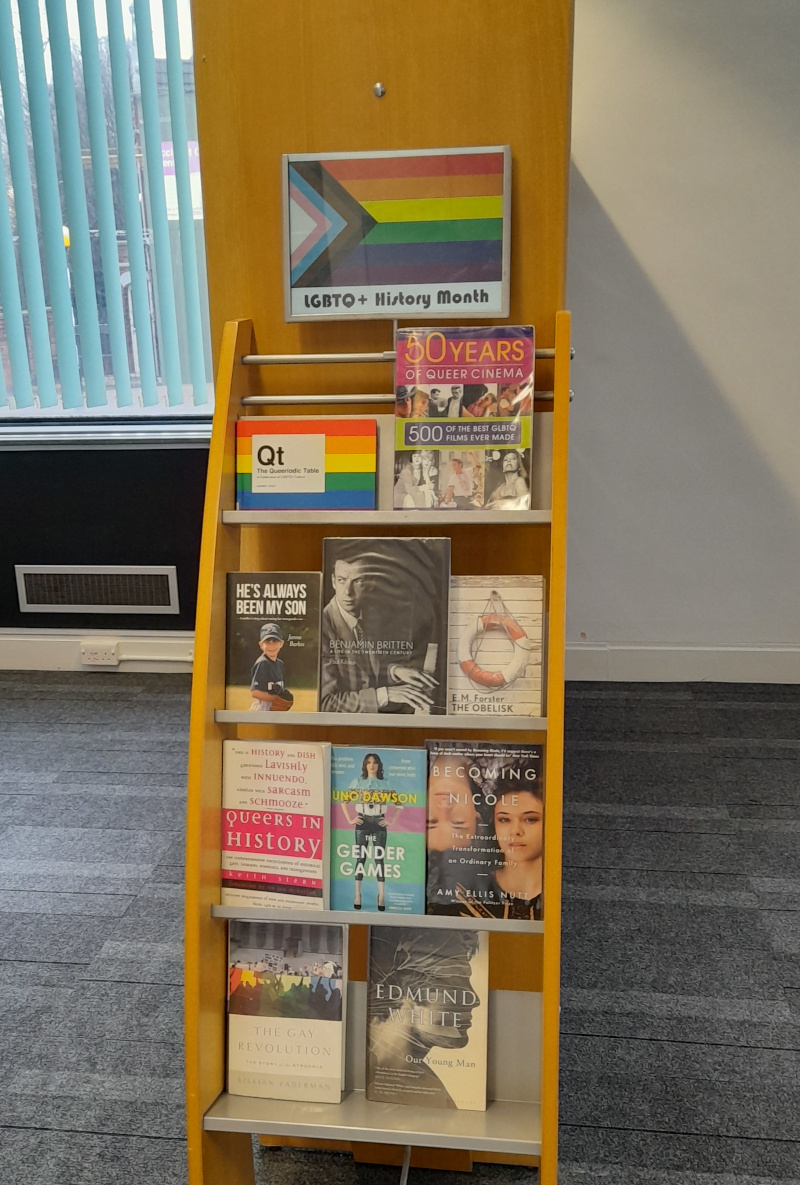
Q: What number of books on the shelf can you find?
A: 10